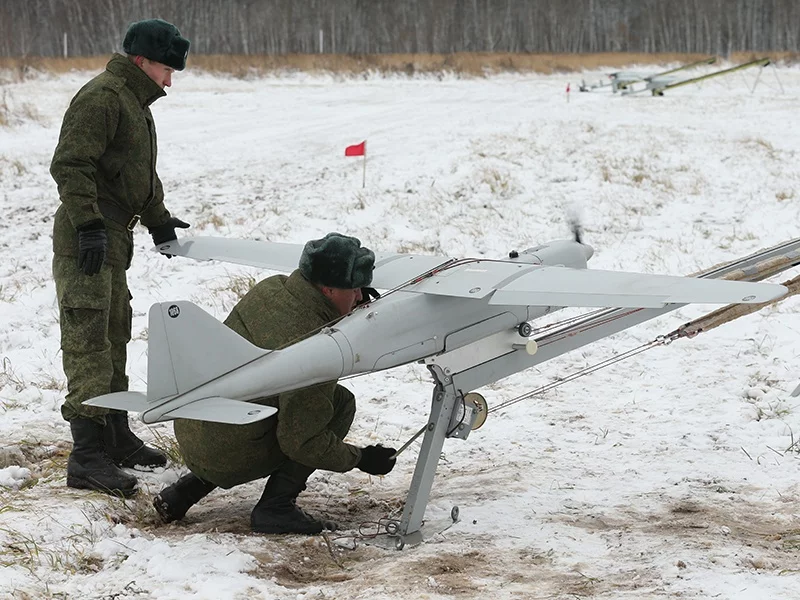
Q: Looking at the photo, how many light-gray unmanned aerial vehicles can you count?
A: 3